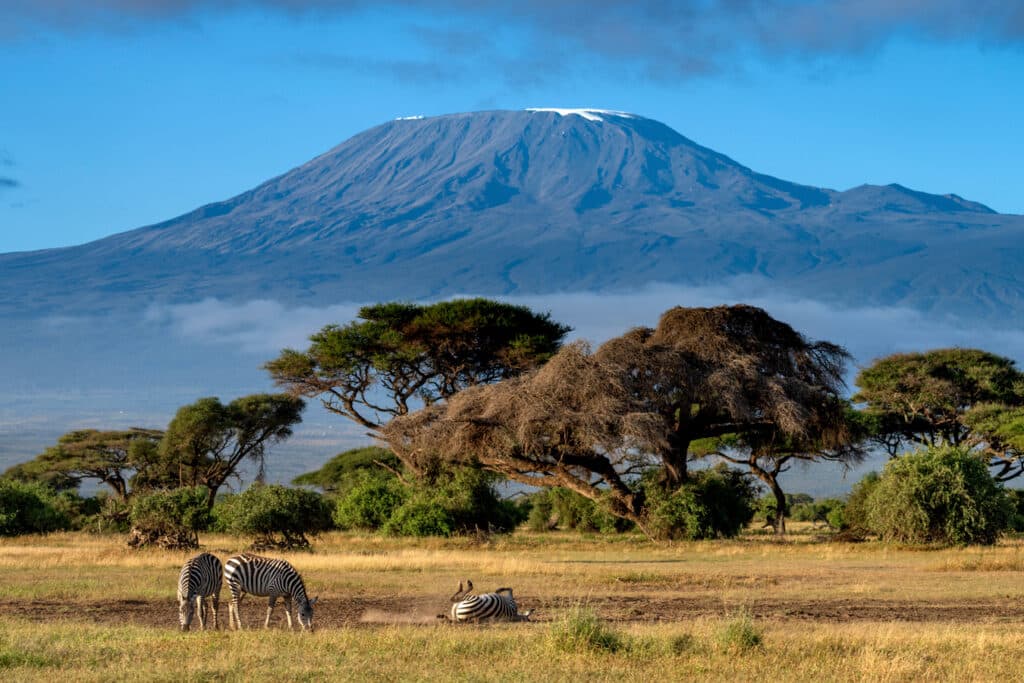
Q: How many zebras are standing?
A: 2